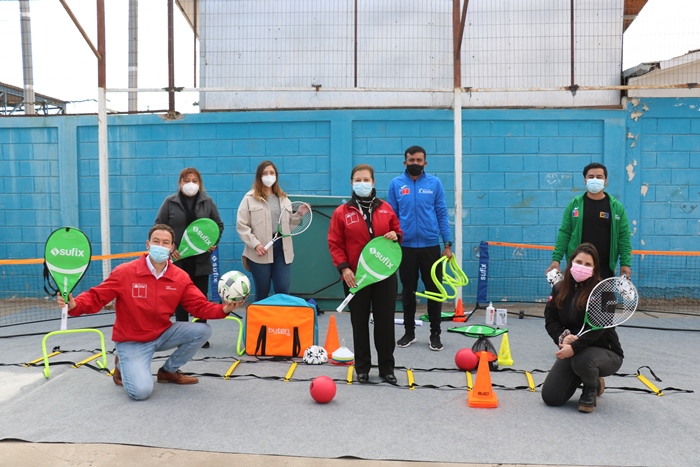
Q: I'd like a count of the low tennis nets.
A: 2